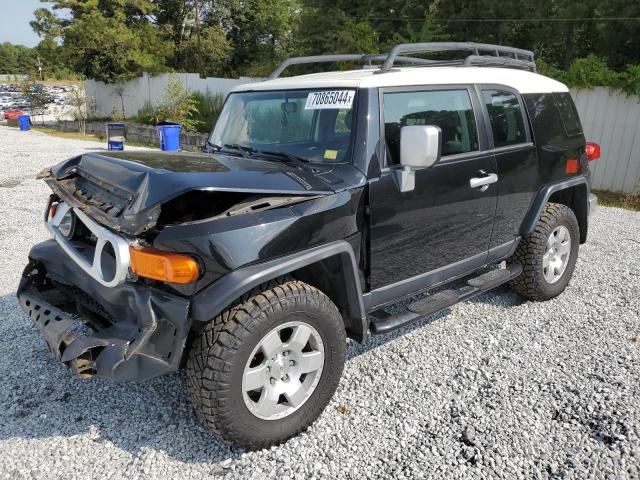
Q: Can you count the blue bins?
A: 3